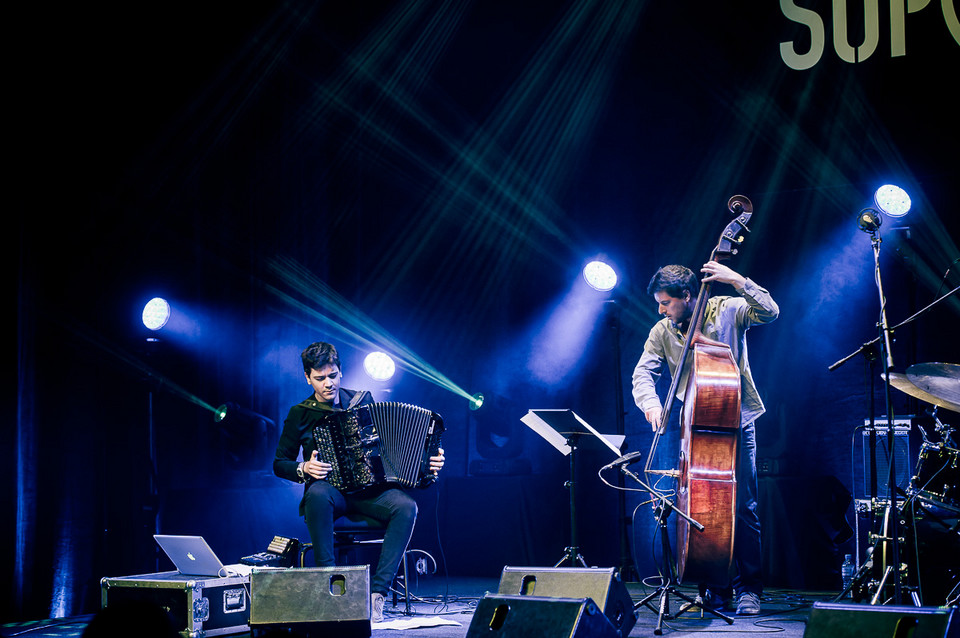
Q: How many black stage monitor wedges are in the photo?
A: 4